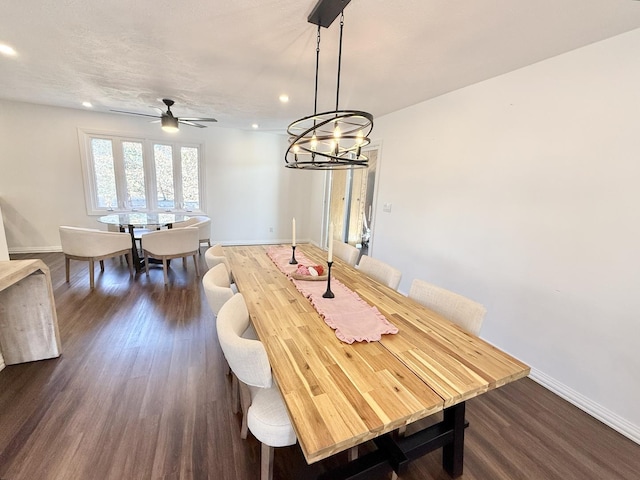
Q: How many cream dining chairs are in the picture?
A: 10